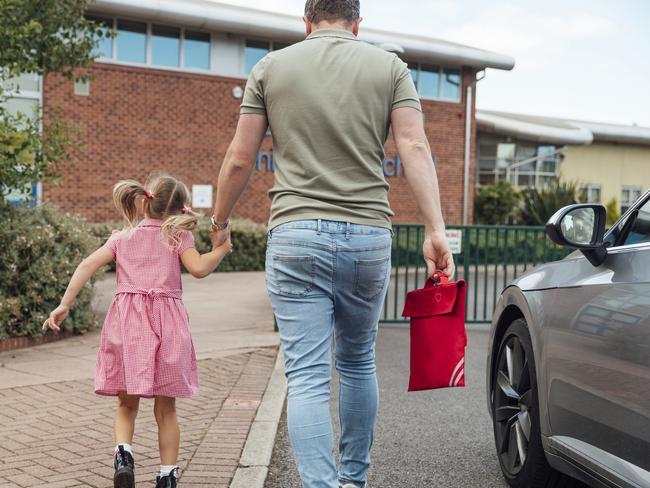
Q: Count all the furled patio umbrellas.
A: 0